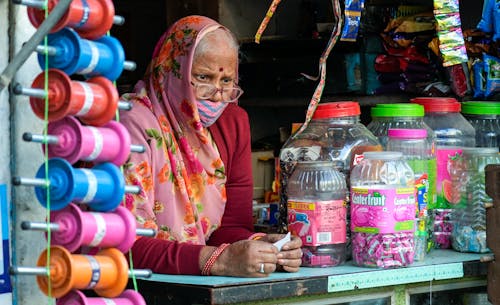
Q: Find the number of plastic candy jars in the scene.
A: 8